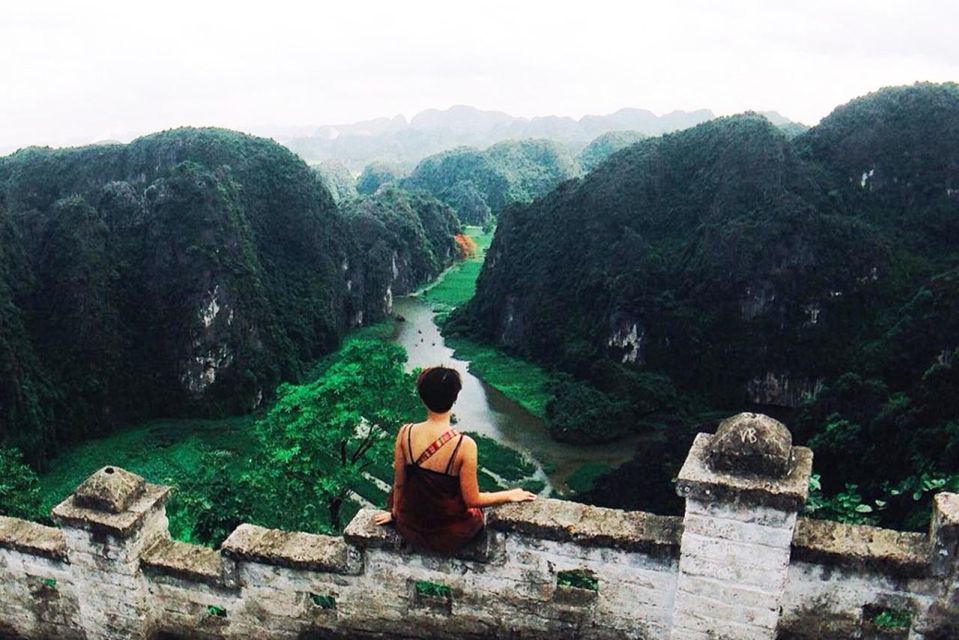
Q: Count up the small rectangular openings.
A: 6